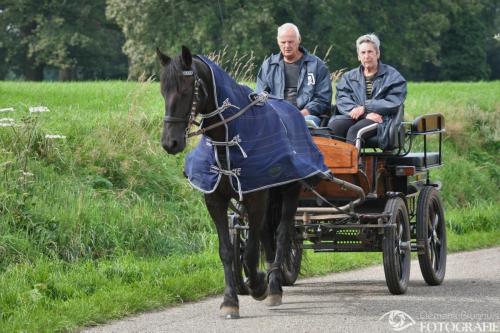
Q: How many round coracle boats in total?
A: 0